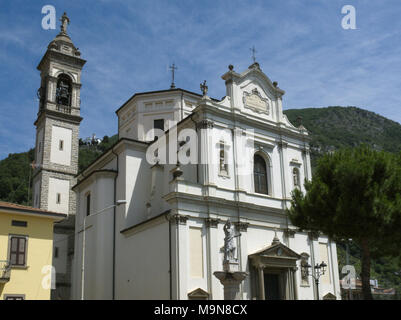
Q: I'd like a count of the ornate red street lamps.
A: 0